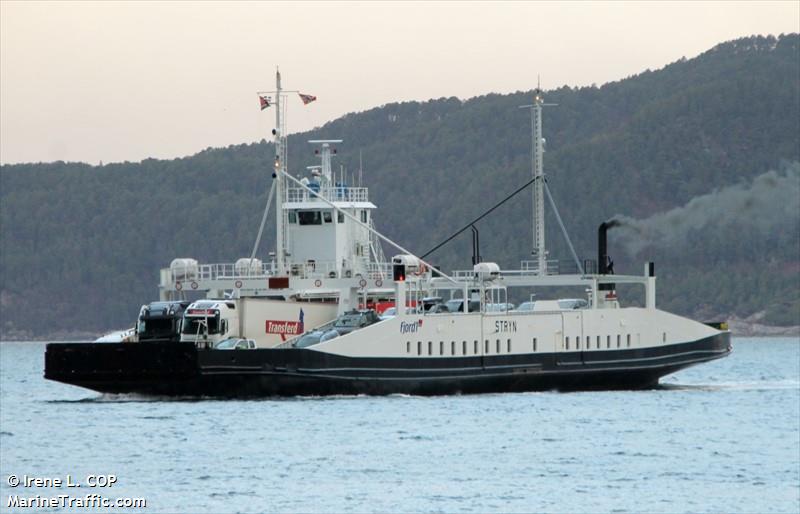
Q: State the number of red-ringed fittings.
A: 6